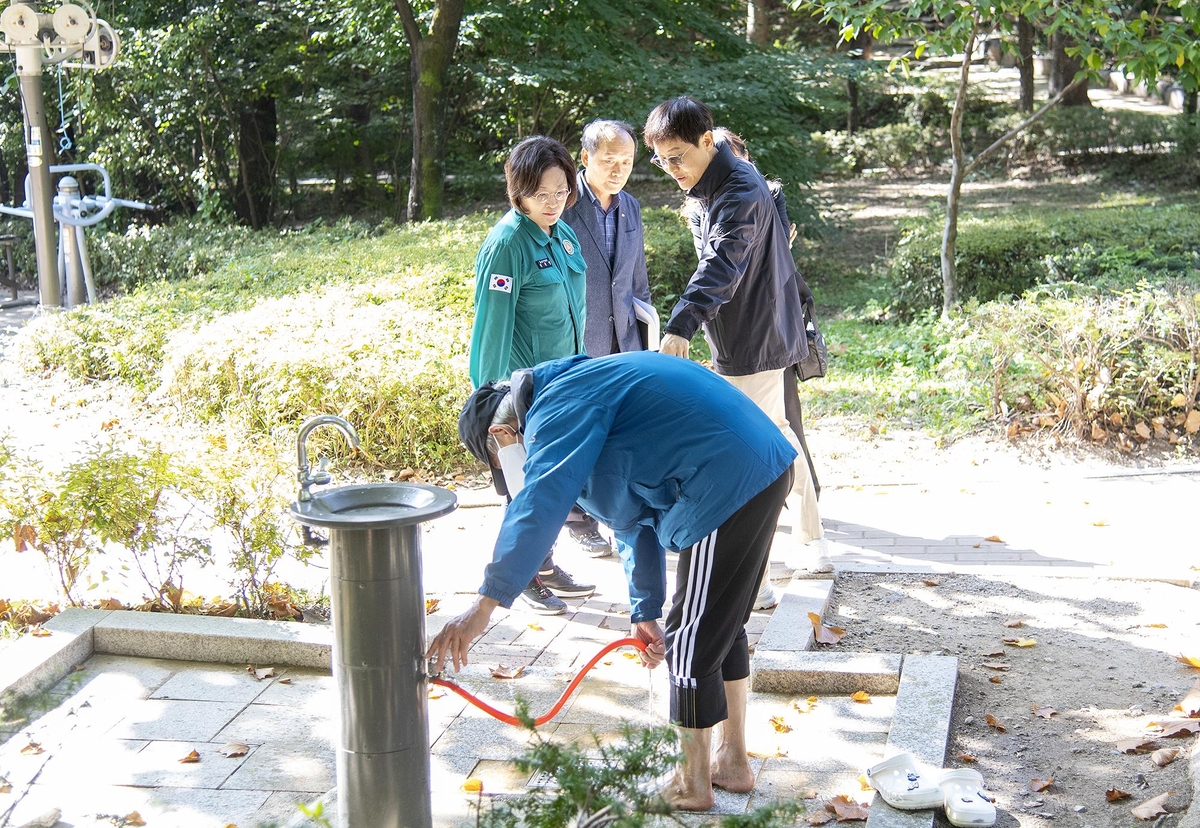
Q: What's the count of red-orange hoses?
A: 1